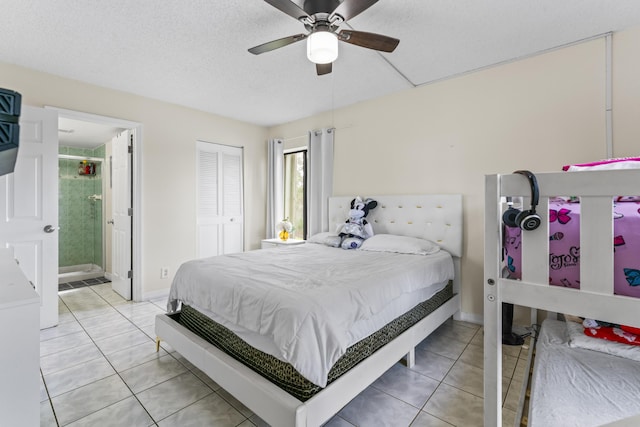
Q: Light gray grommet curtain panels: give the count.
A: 2